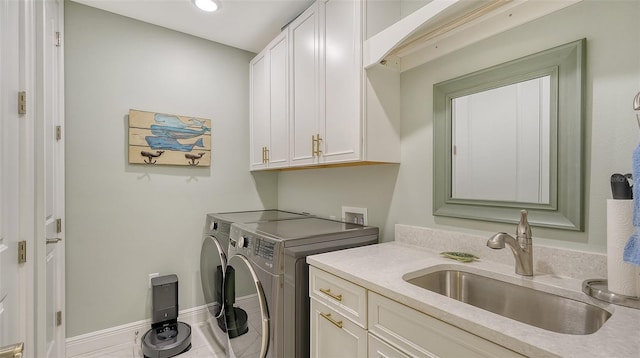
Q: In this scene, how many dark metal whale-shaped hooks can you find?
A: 2